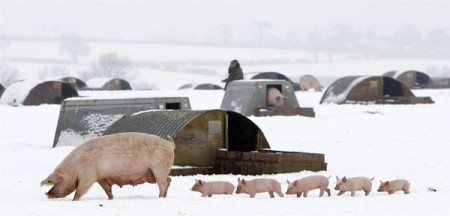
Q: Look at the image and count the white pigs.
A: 8